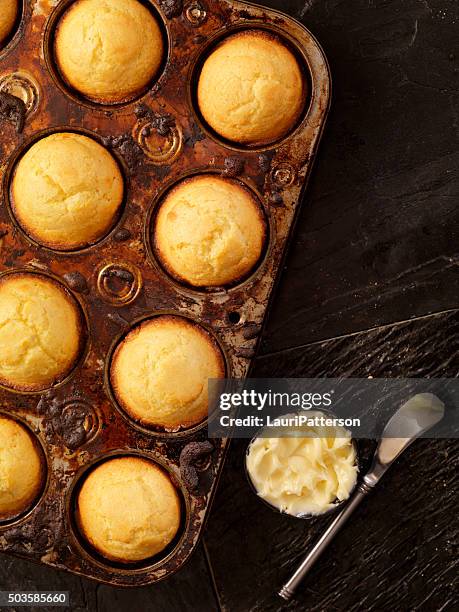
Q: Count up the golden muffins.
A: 9